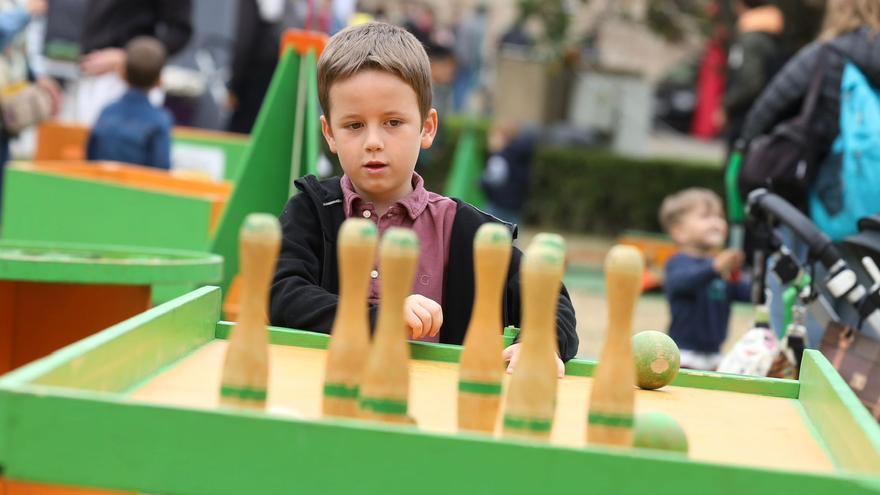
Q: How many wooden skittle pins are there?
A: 7